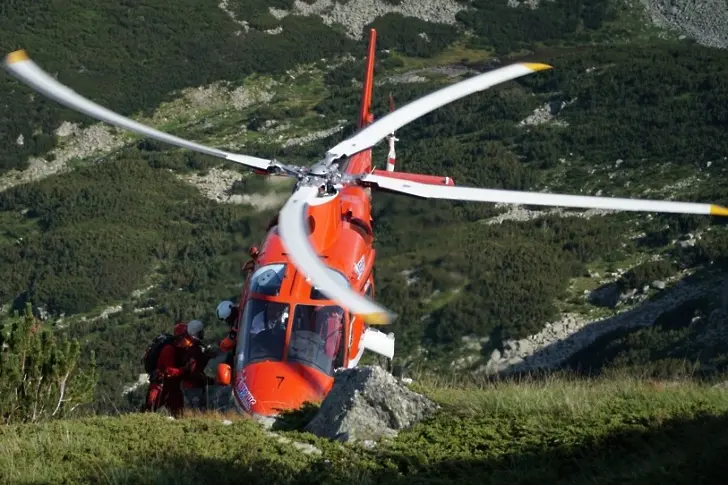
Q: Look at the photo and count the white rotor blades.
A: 4